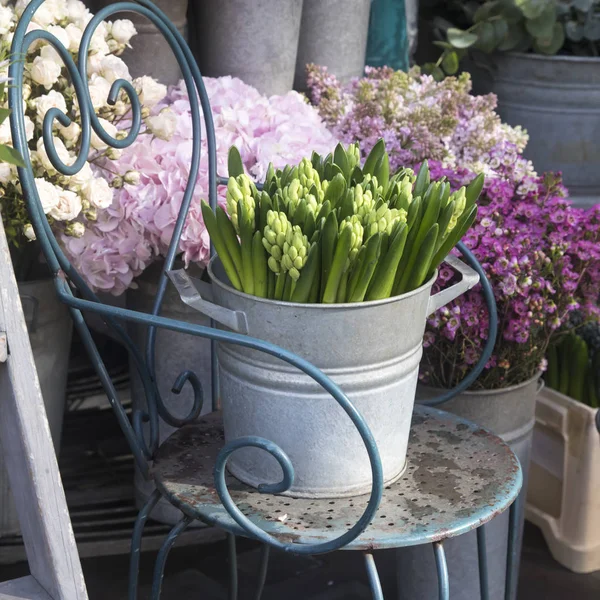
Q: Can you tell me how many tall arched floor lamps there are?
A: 0